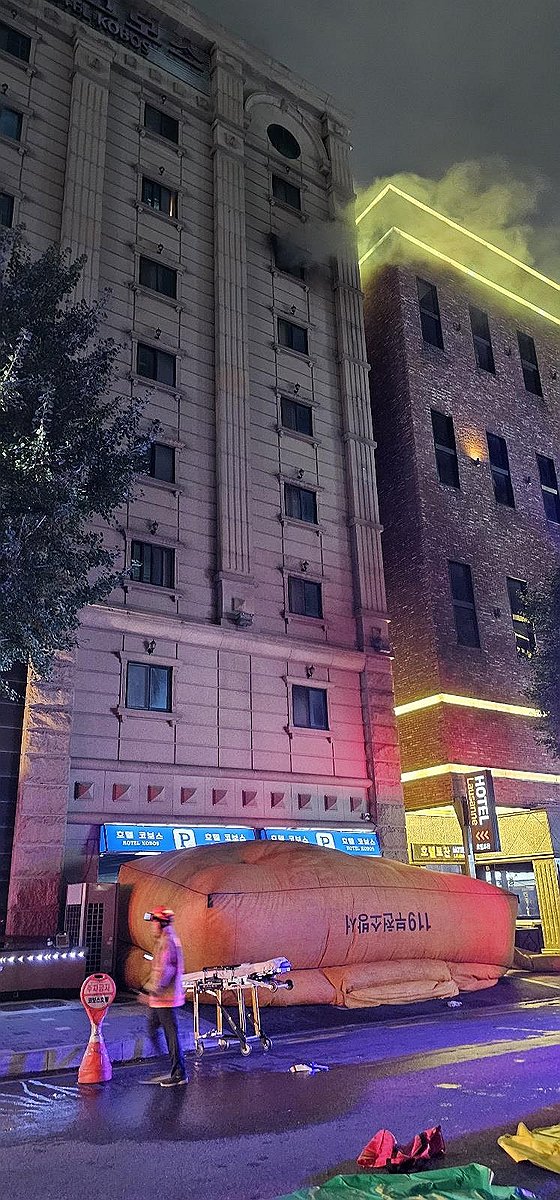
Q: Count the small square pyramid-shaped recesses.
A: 10